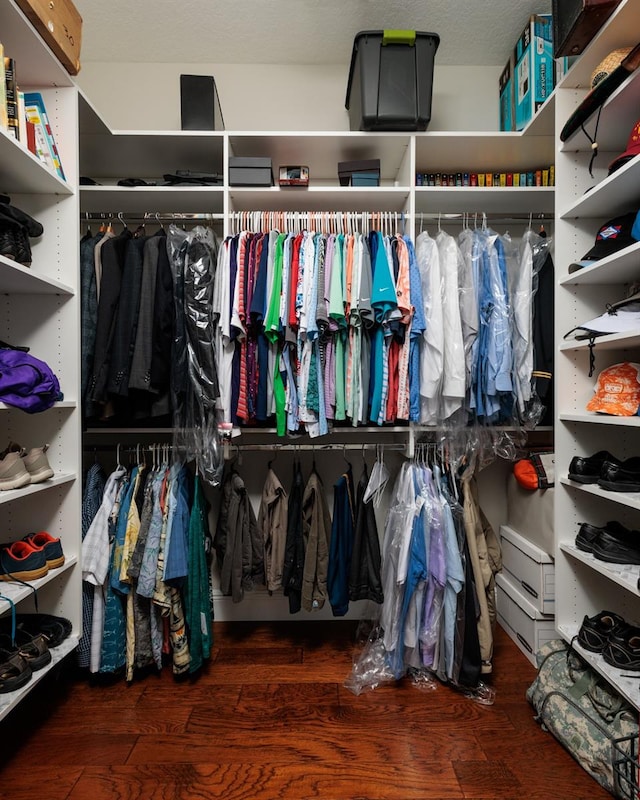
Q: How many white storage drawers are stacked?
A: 2